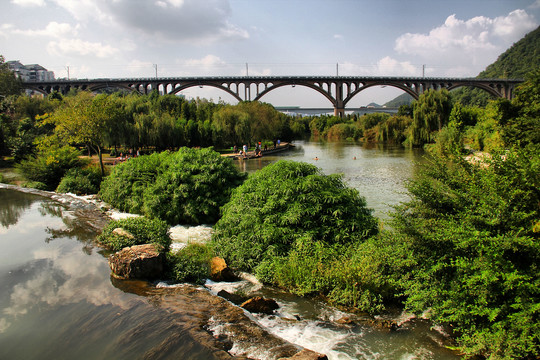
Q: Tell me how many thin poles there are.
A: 5